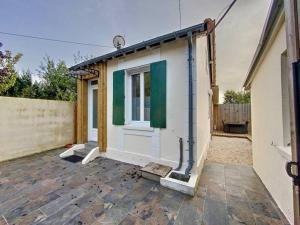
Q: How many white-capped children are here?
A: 0